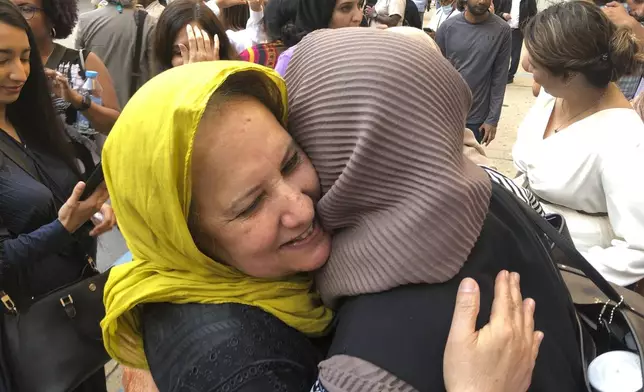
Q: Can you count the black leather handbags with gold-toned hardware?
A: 1